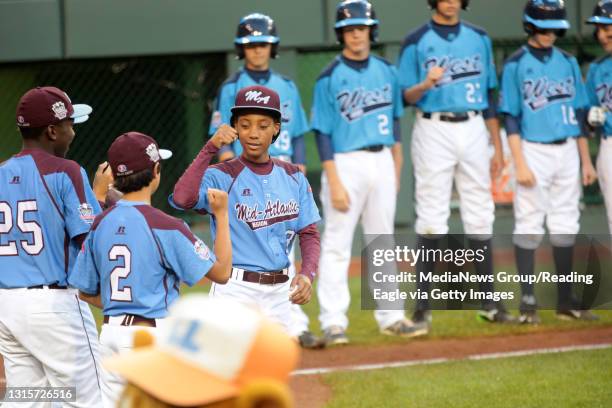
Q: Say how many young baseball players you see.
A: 8